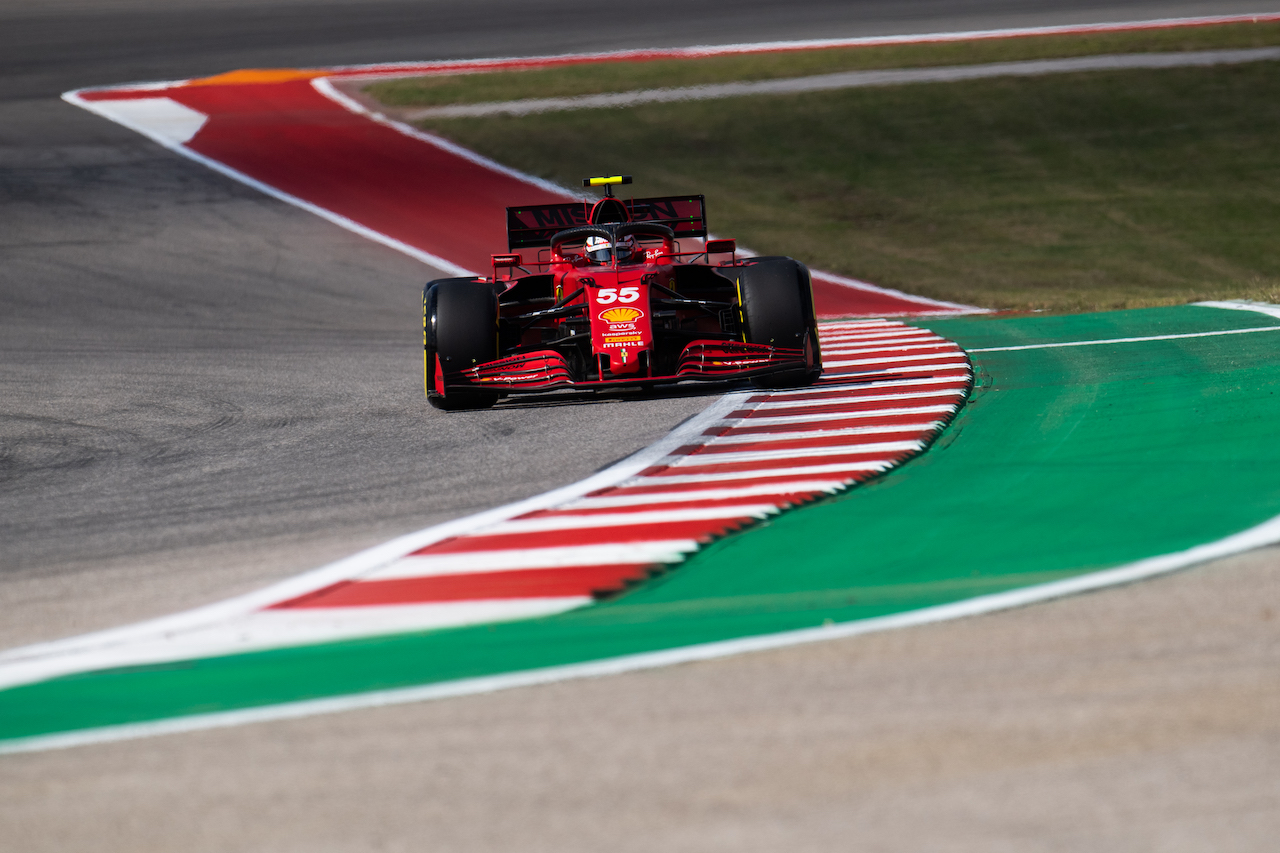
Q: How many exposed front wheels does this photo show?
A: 2